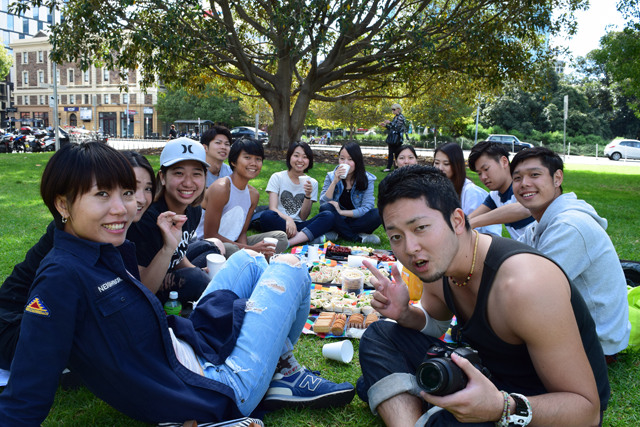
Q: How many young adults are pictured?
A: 12